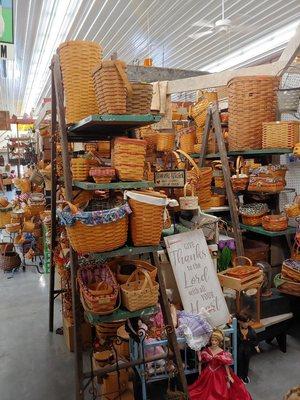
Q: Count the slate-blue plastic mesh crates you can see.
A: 0